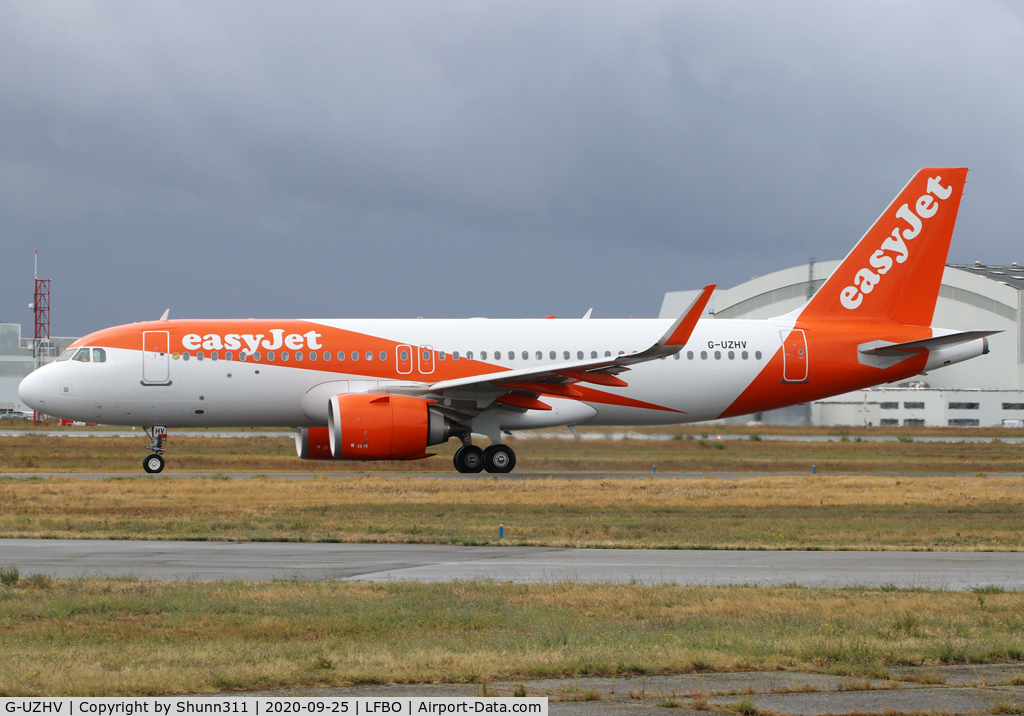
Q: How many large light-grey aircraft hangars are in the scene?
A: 1